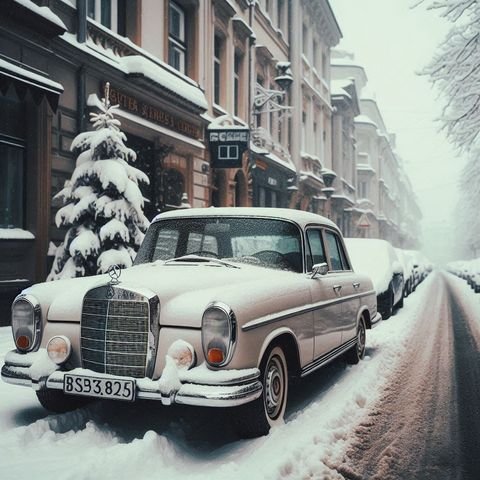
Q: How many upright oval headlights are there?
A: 2